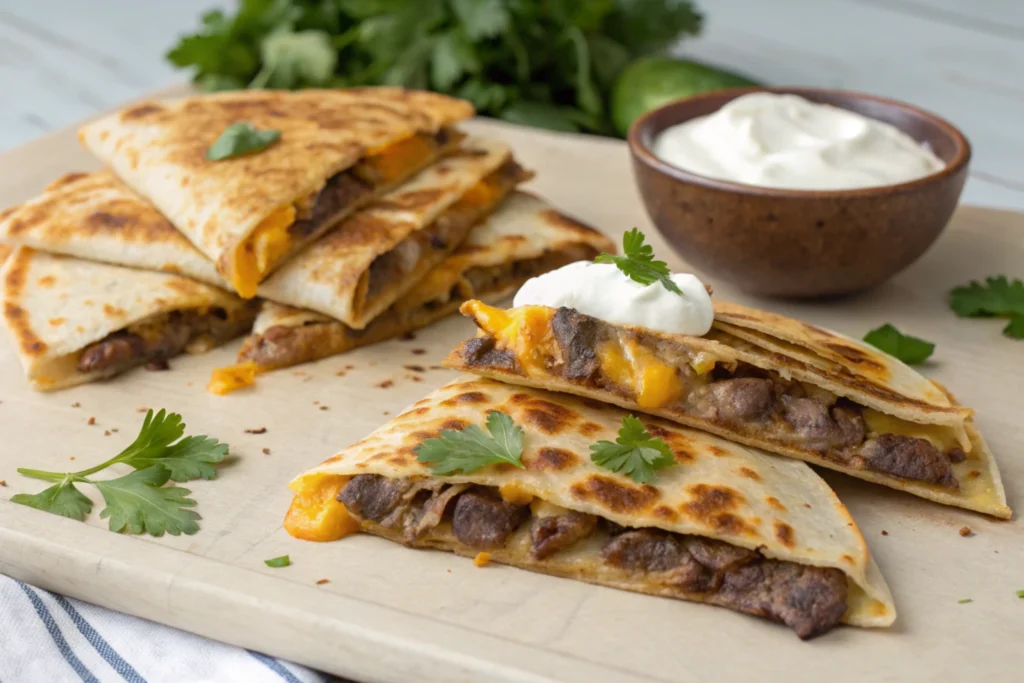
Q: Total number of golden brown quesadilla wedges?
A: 7